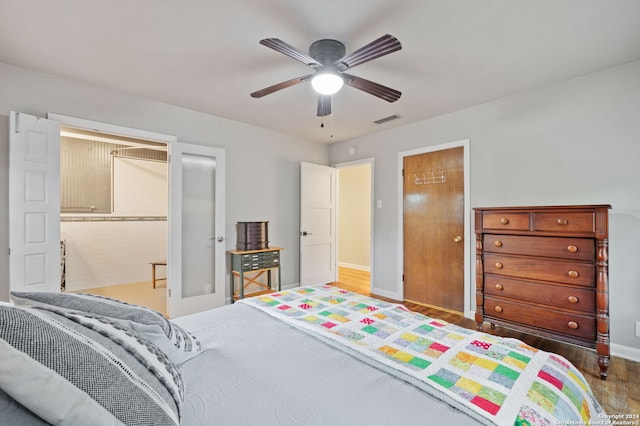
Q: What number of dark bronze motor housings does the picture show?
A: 1